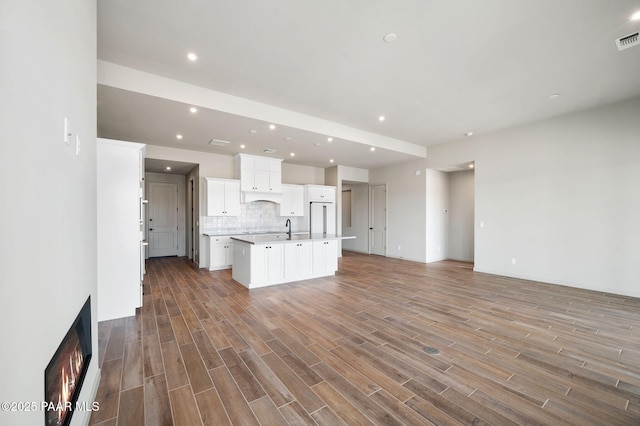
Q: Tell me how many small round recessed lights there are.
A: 13